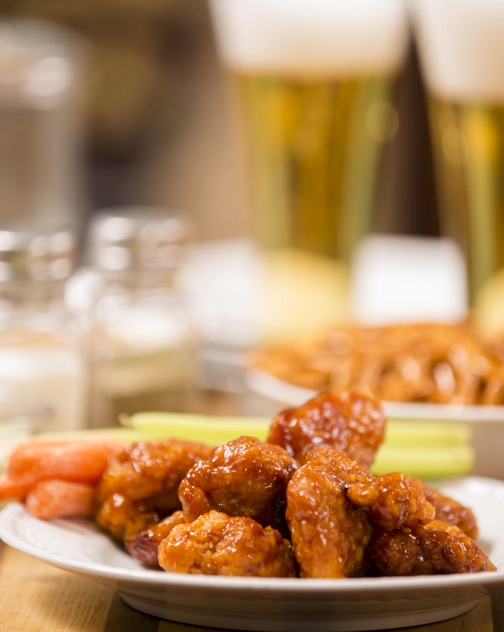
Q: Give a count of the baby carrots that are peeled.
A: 3